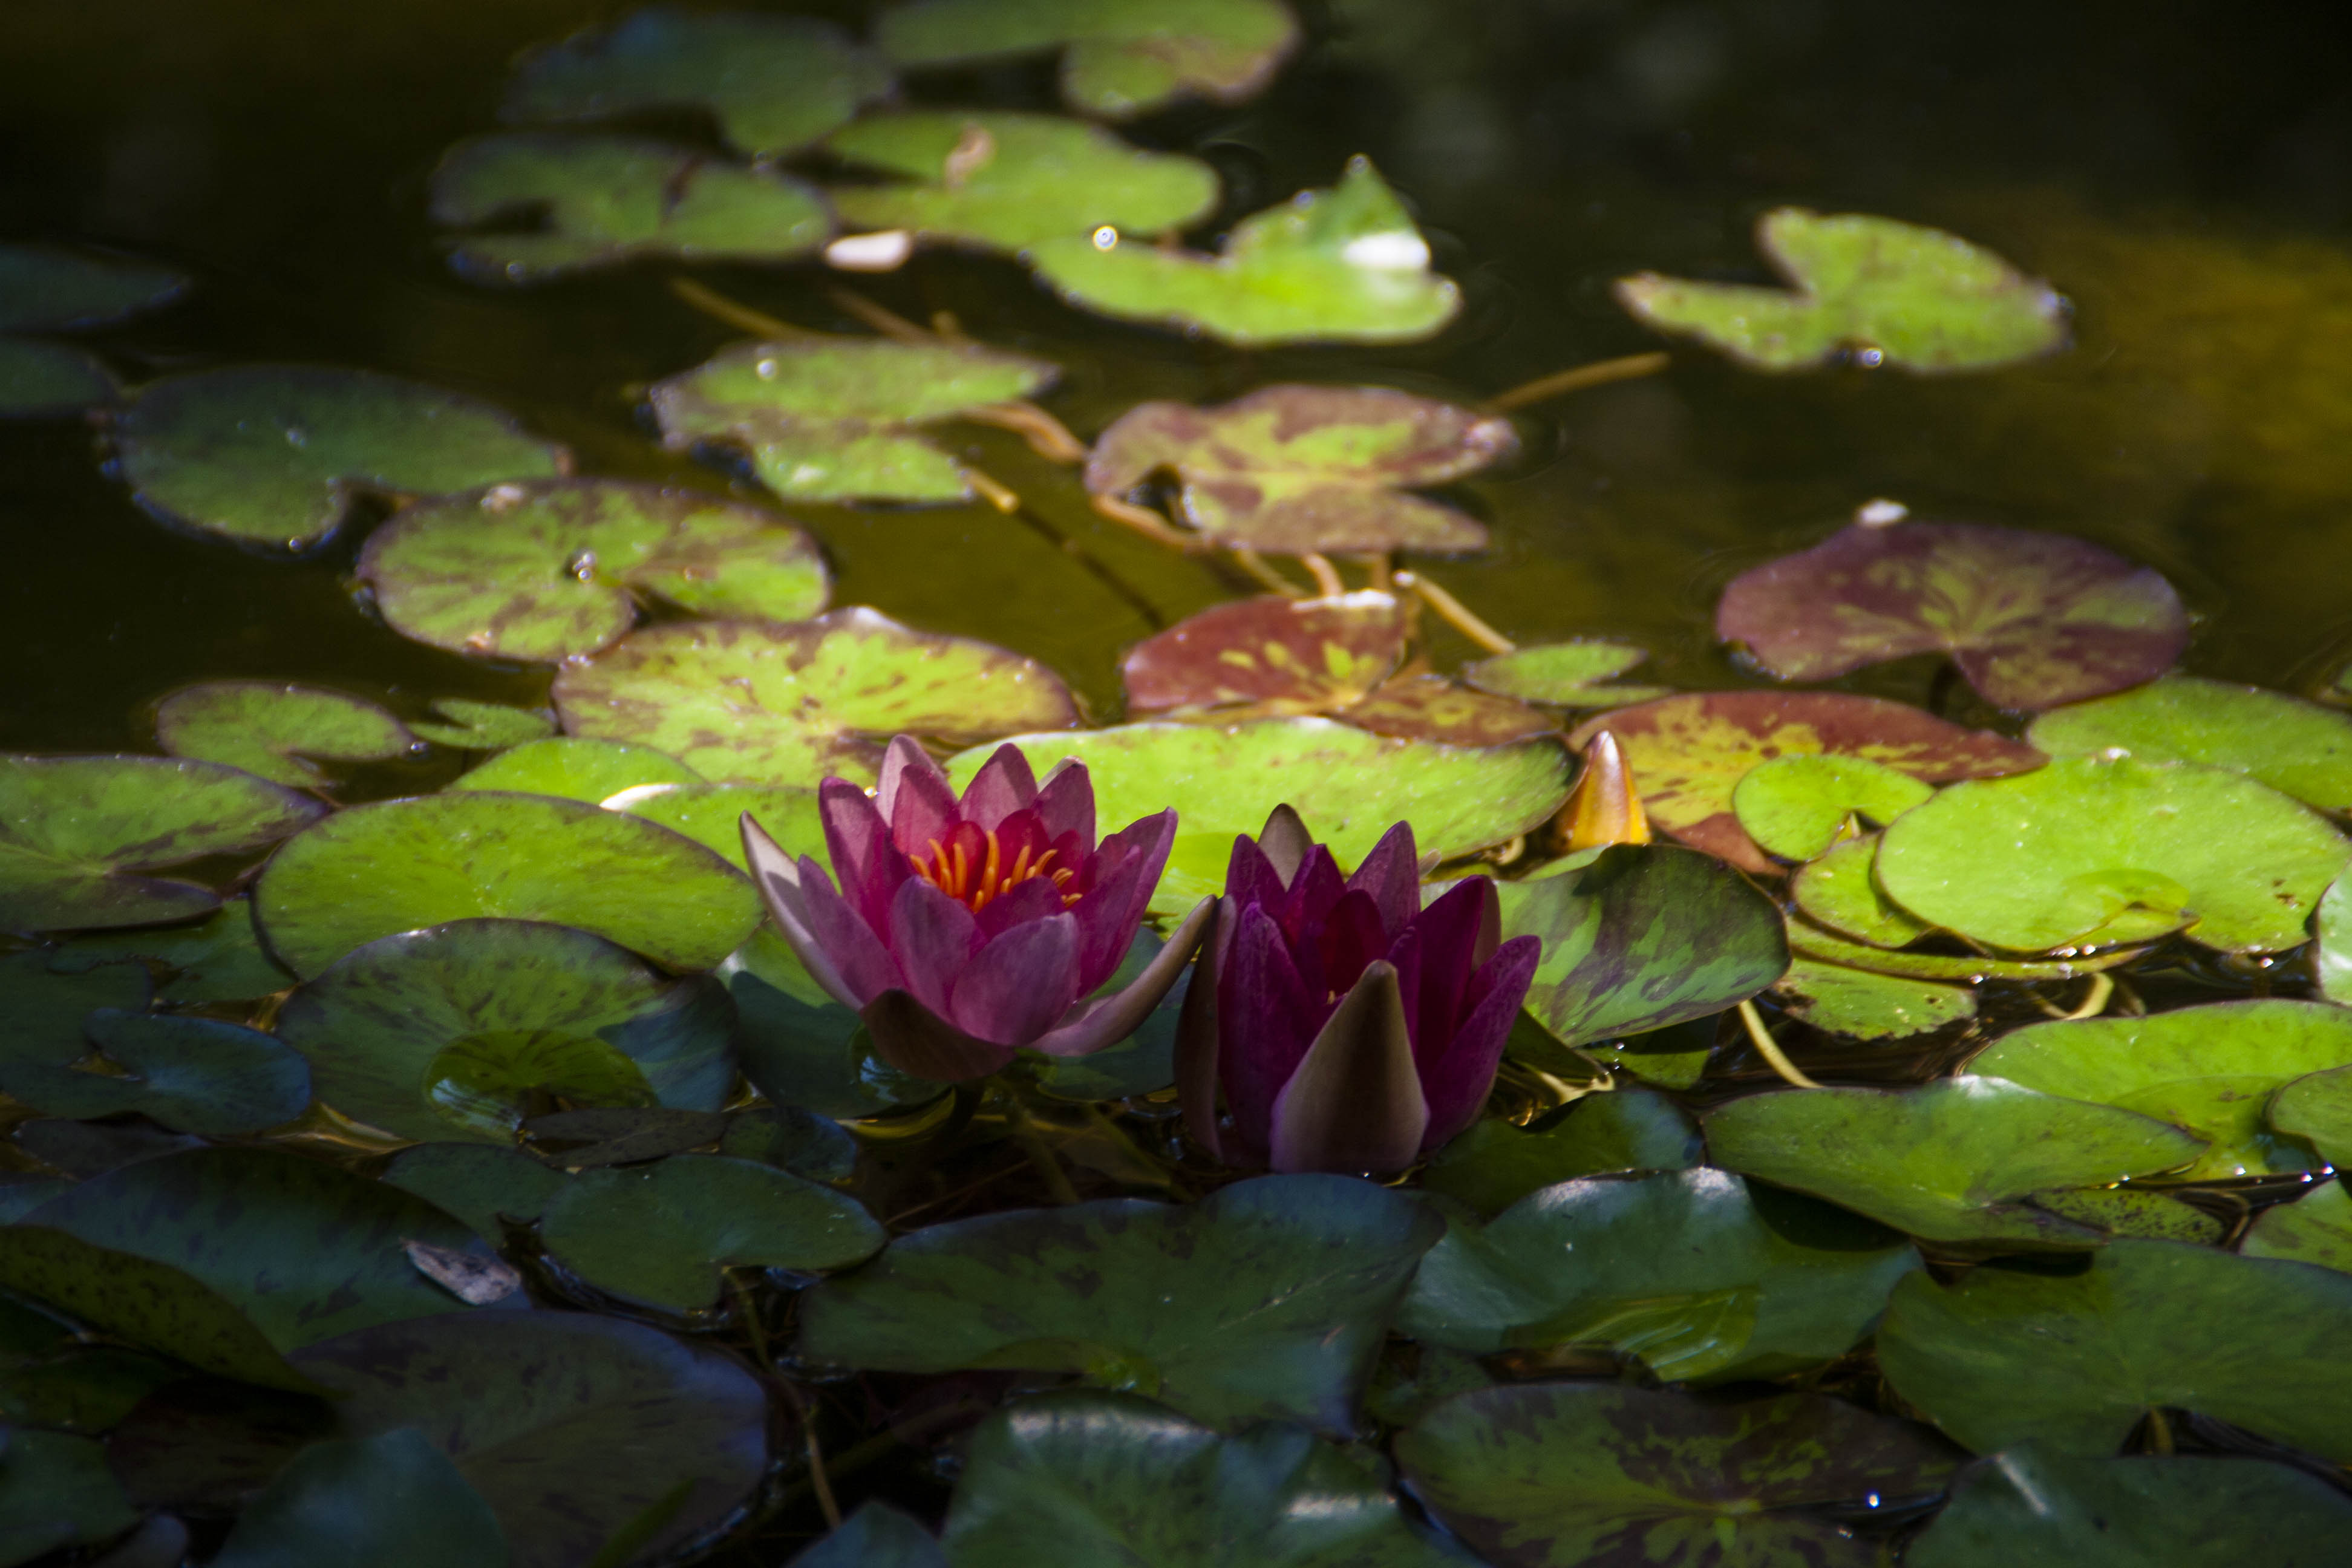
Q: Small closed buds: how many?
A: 1